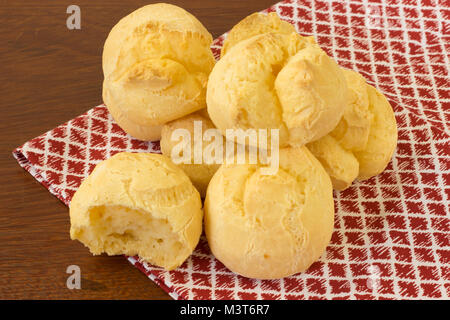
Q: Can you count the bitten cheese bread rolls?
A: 1